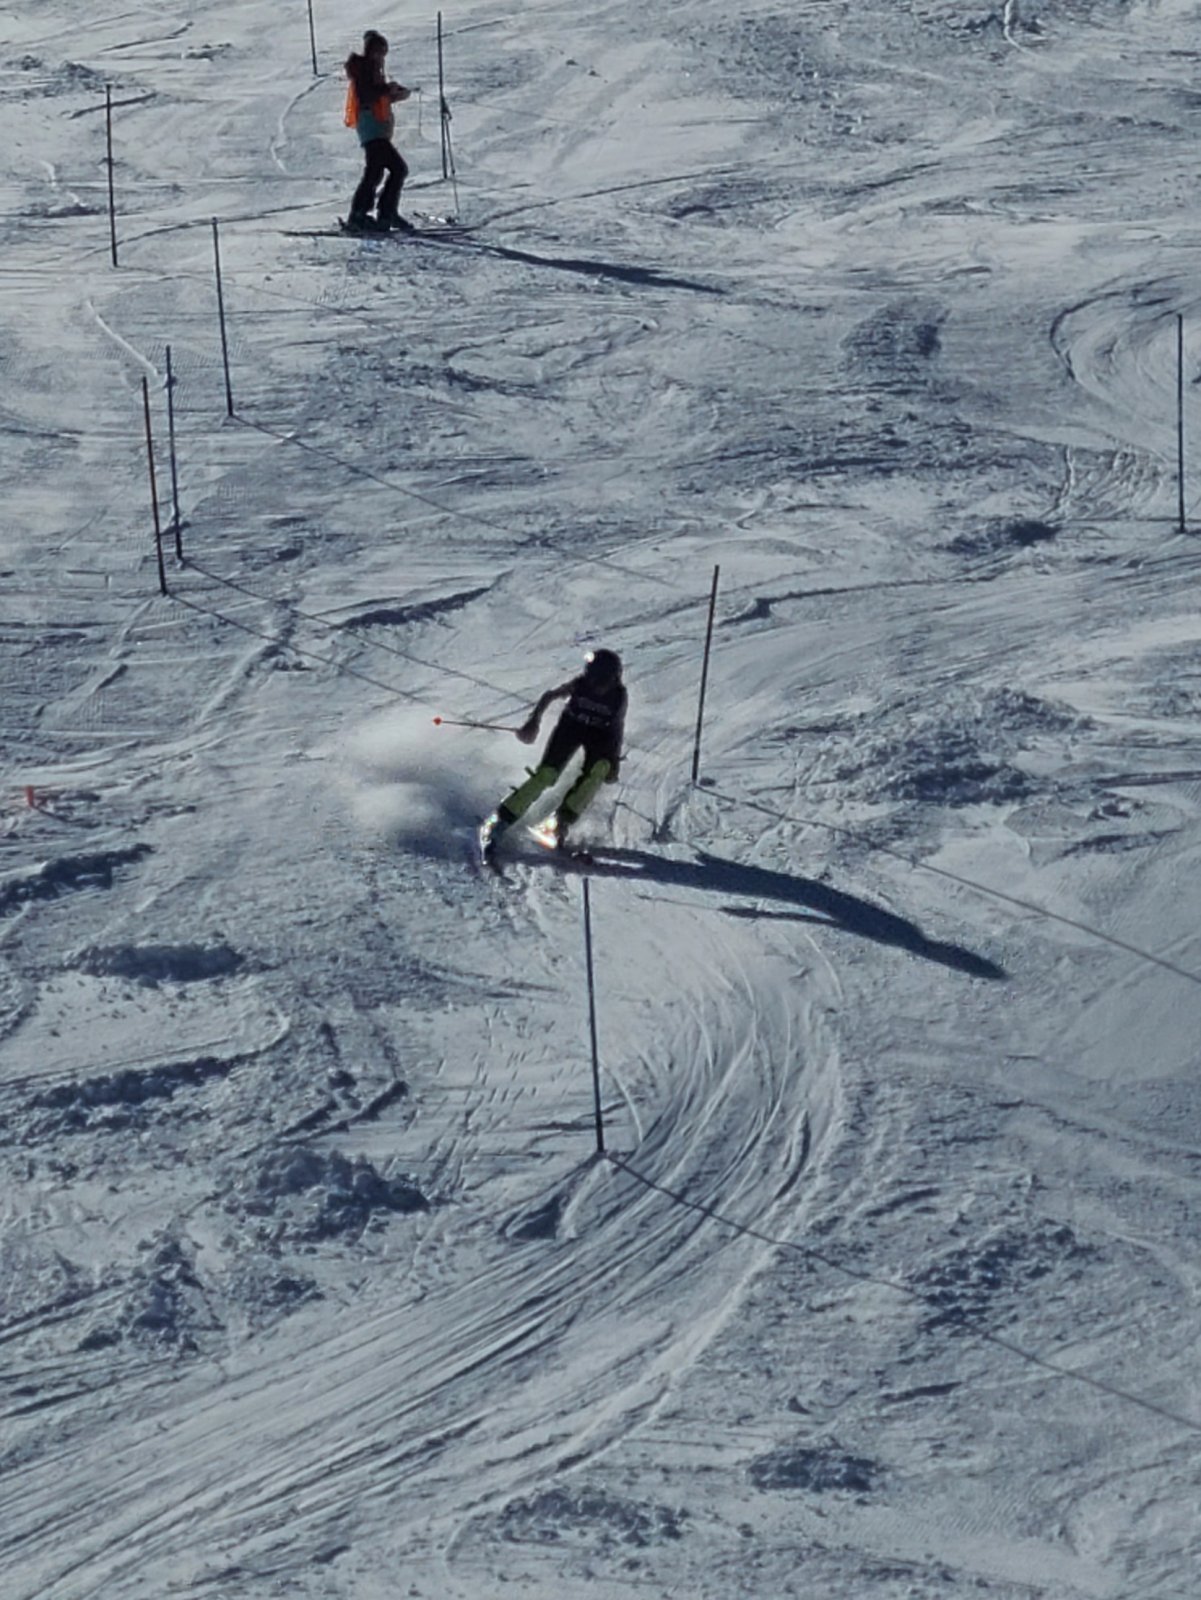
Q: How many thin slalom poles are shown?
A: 9